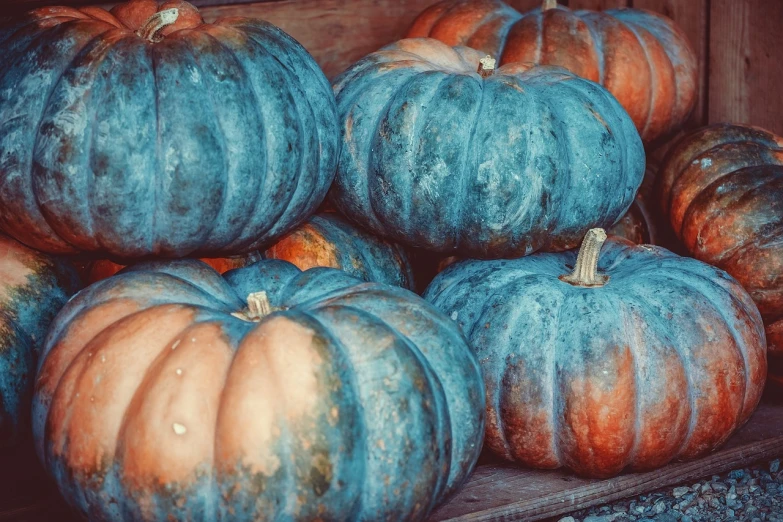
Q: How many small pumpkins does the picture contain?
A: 0